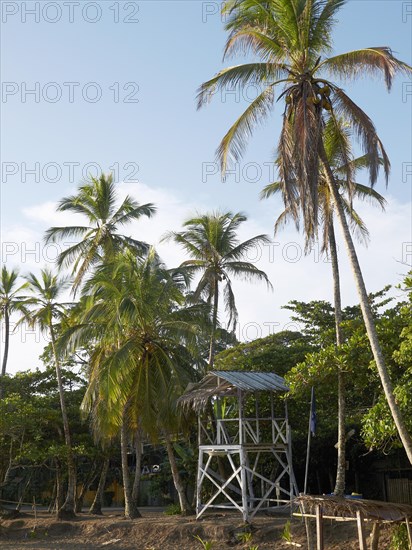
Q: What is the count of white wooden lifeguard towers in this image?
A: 1